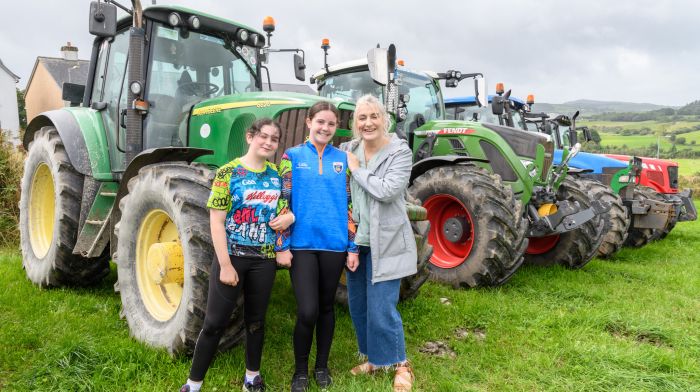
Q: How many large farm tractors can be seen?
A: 4